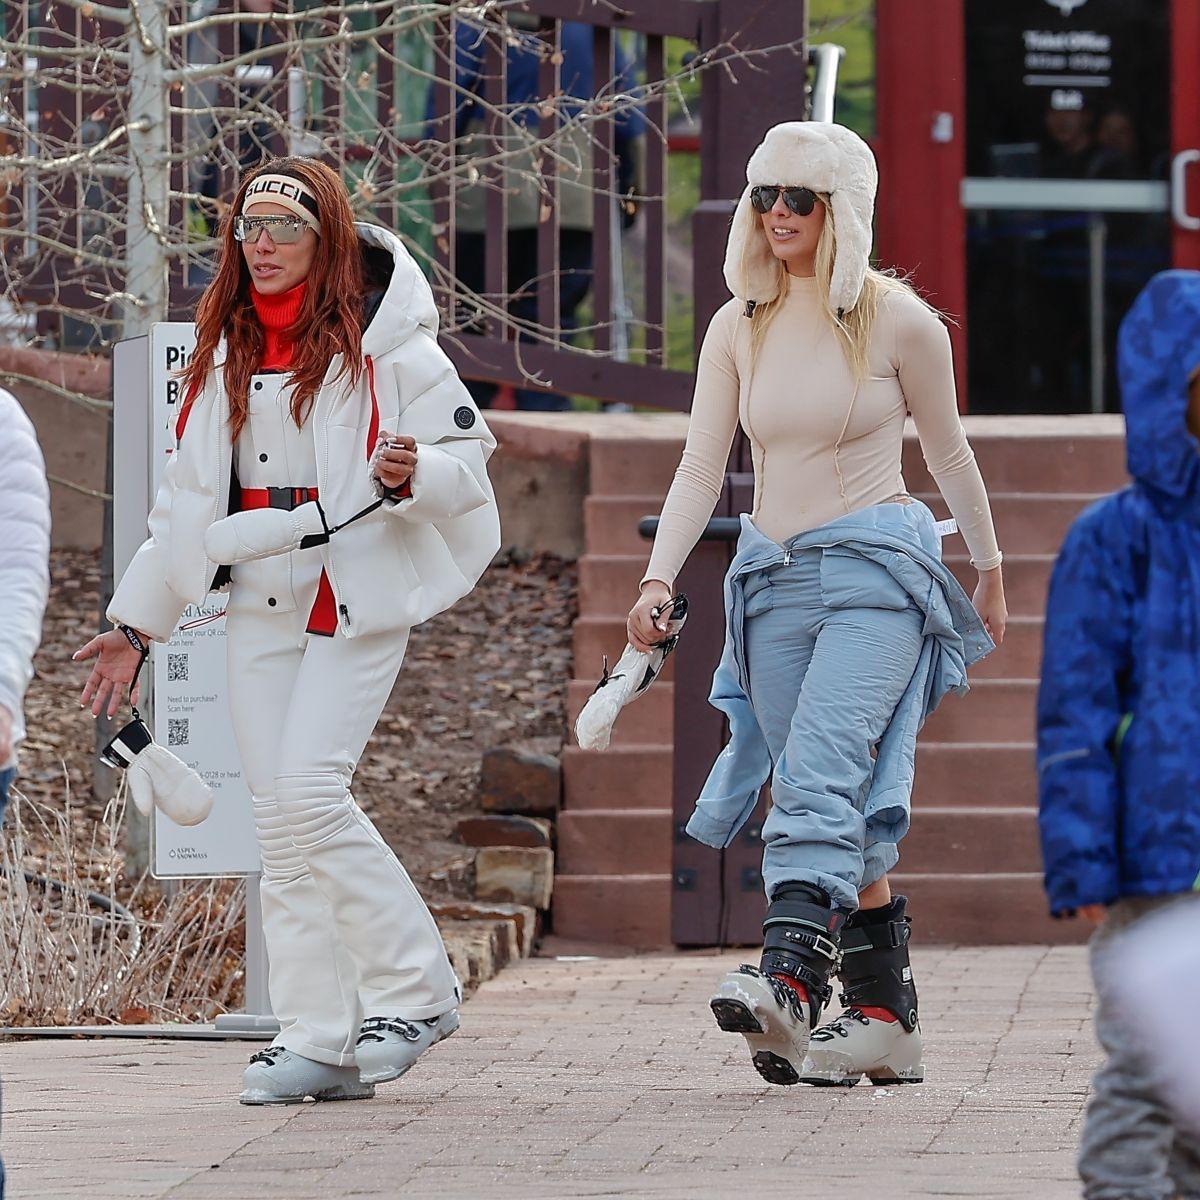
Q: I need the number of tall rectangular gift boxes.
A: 0